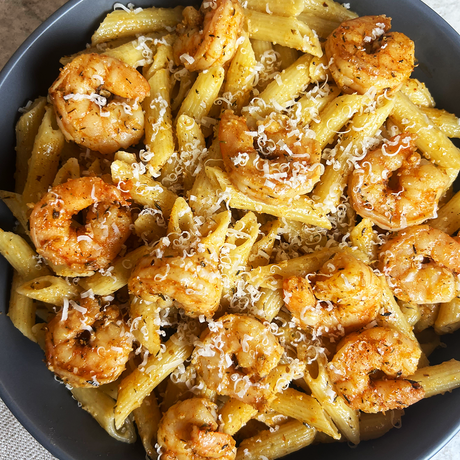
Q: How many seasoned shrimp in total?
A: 13